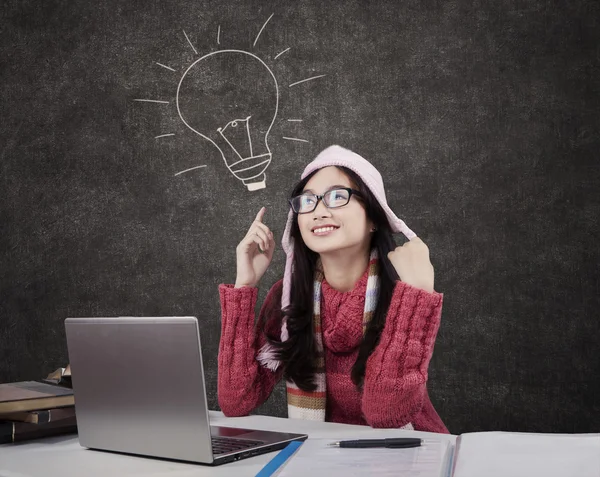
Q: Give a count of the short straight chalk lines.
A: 11